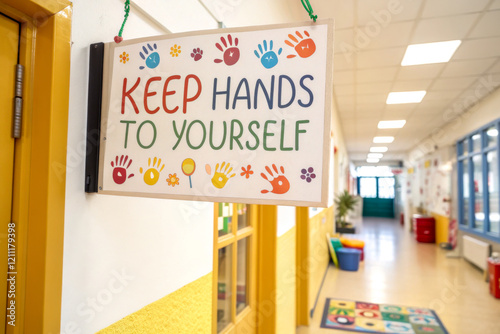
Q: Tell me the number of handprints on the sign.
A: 8